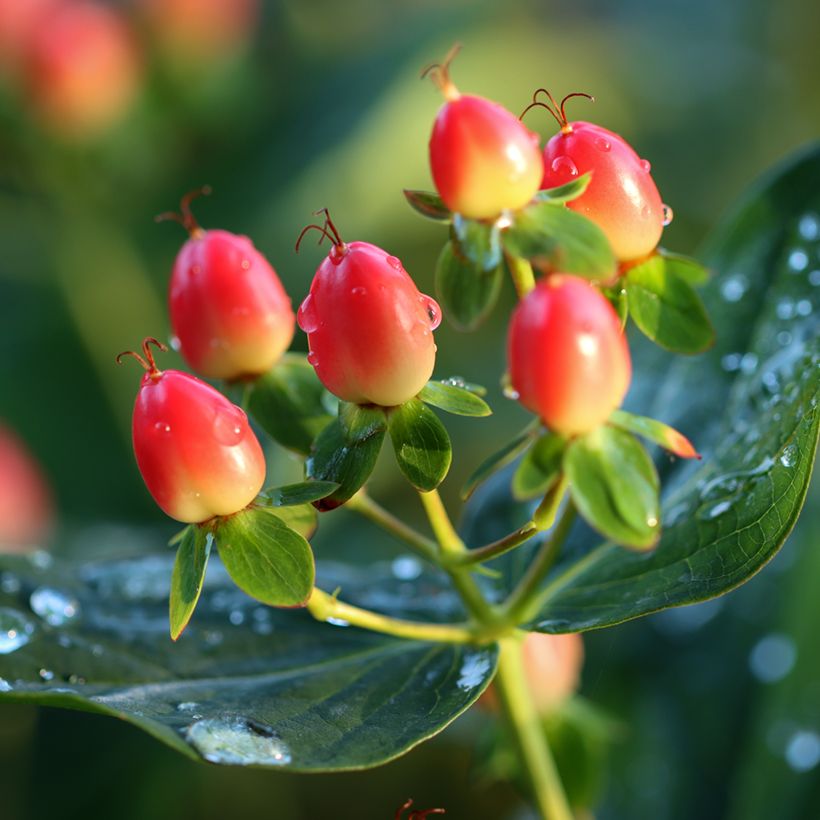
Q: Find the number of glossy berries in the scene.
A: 6